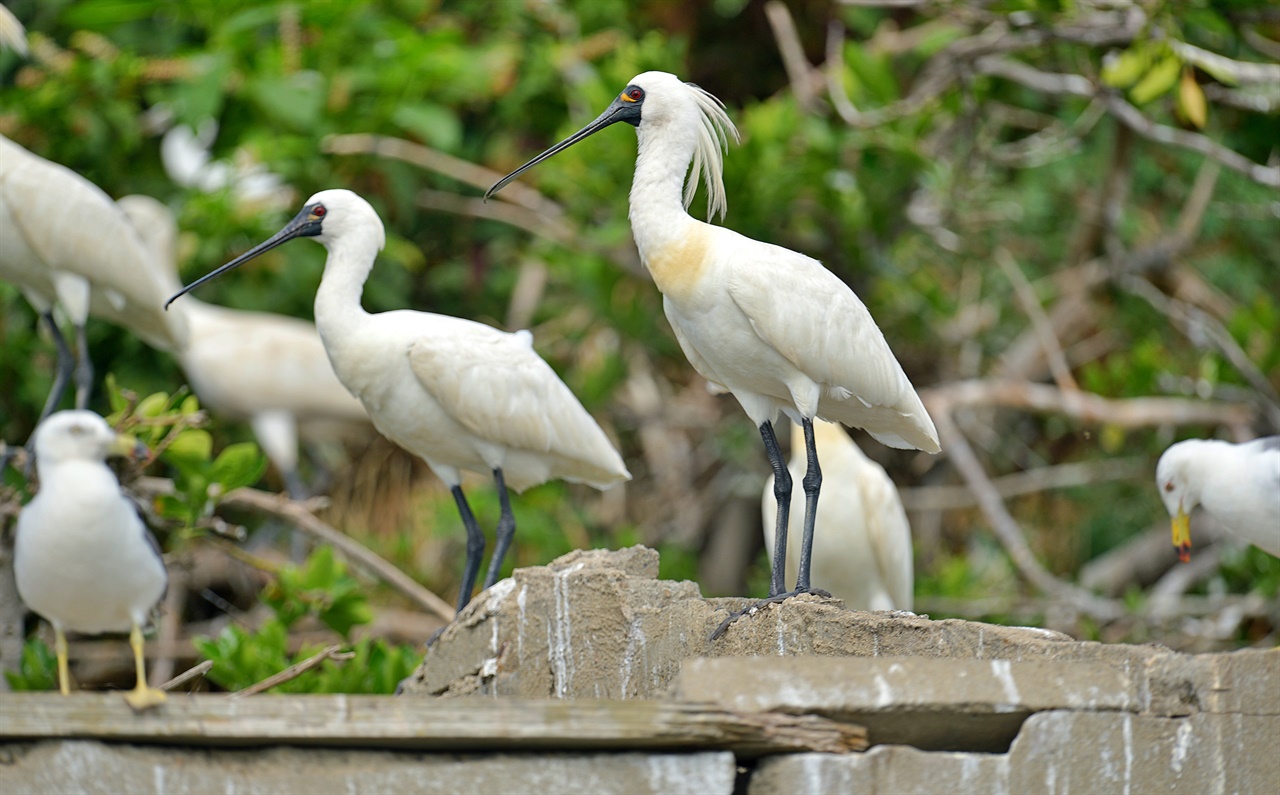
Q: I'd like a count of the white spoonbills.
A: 5